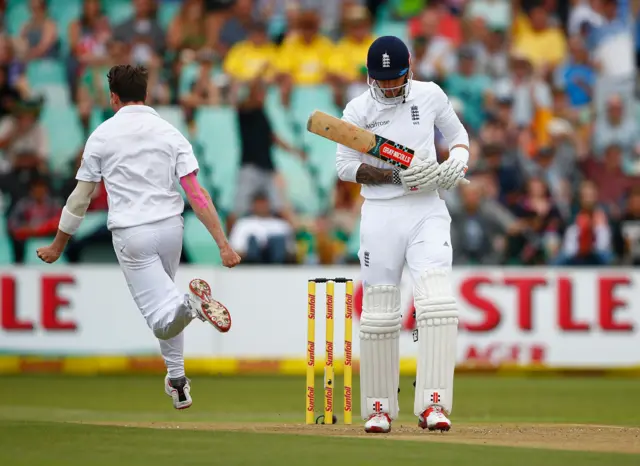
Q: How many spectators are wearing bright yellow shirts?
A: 4